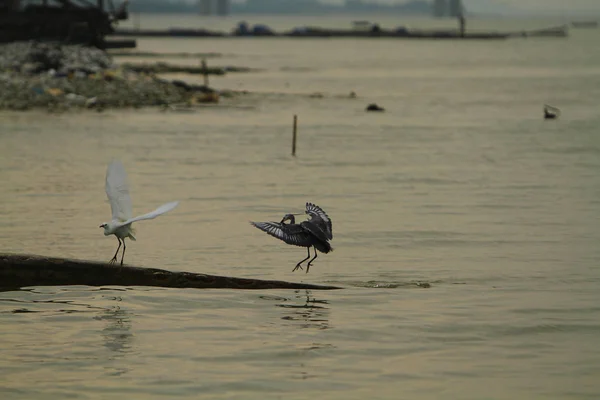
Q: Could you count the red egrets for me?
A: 0